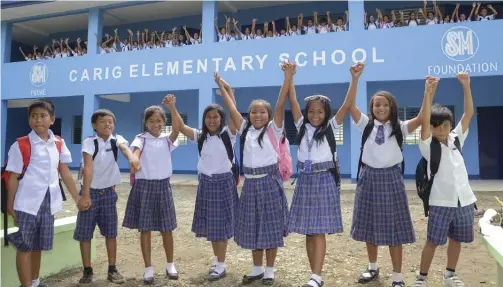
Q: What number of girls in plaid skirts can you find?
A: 5